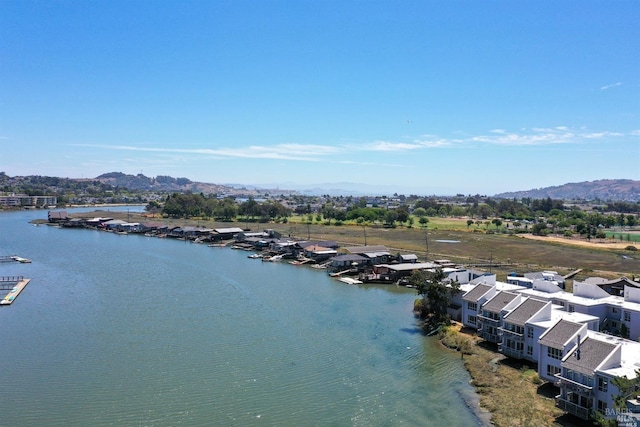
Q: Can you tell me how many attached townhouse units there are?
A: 5